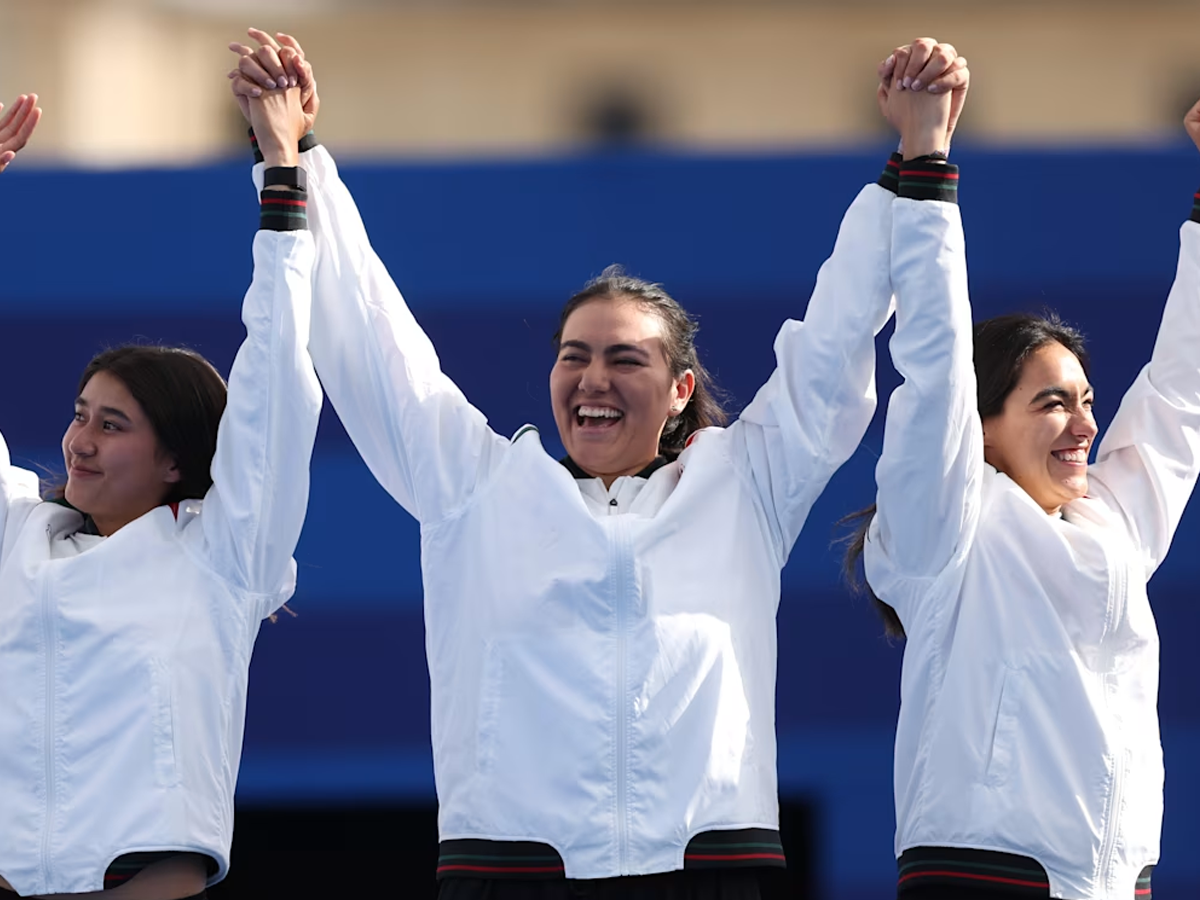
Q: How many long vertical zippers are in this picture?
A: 3